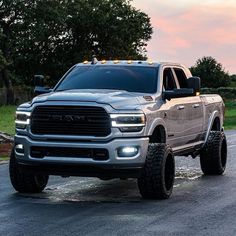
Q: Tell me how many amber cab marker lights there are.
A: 5